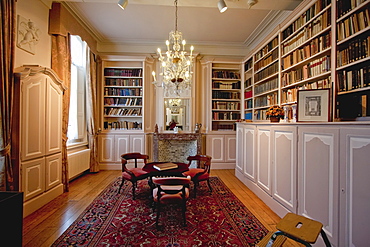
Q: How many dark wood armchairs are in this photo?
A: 3